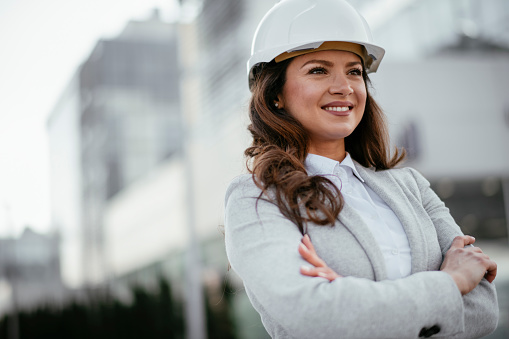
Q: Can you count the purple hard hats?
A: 0